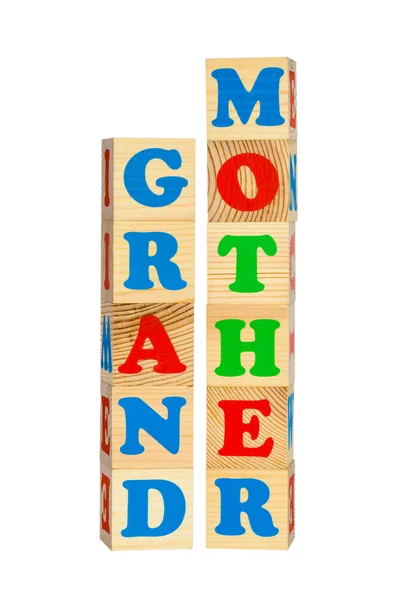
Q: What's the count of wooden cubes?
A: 11